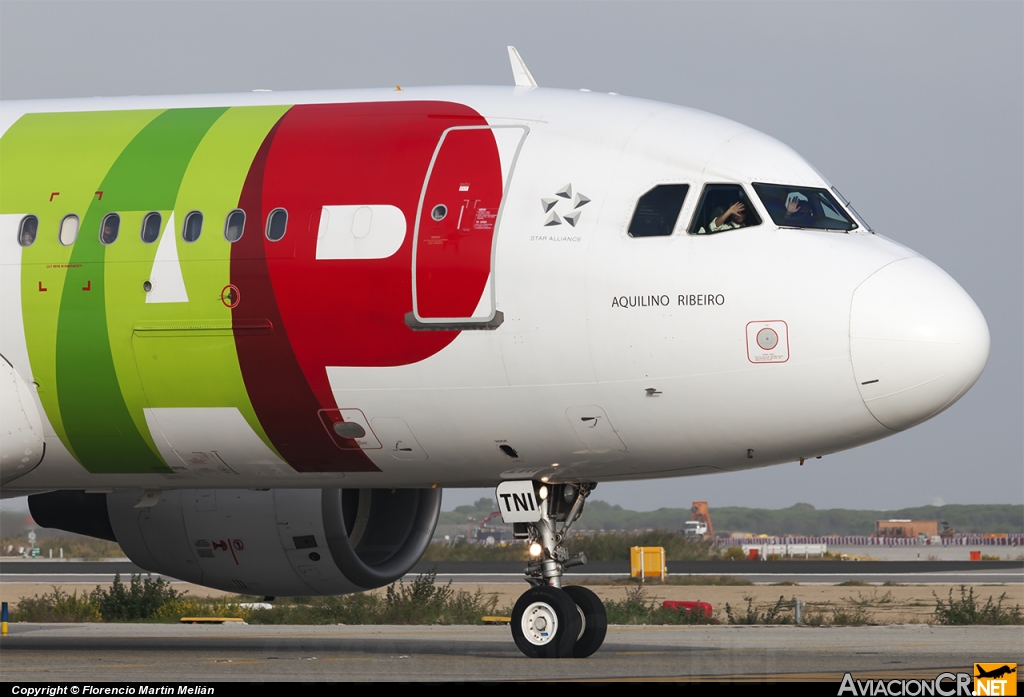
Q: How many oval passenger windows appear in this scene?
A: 7